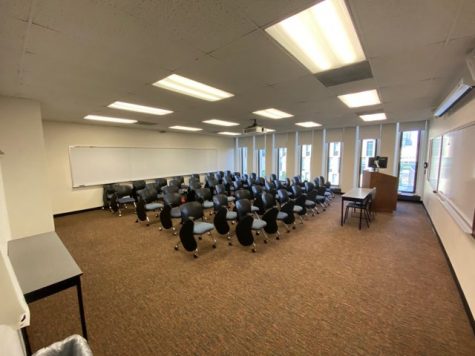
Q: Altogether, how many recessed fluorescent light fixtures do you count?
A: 12